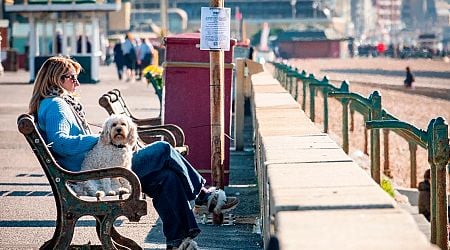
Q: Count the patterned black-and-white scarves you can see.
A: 1